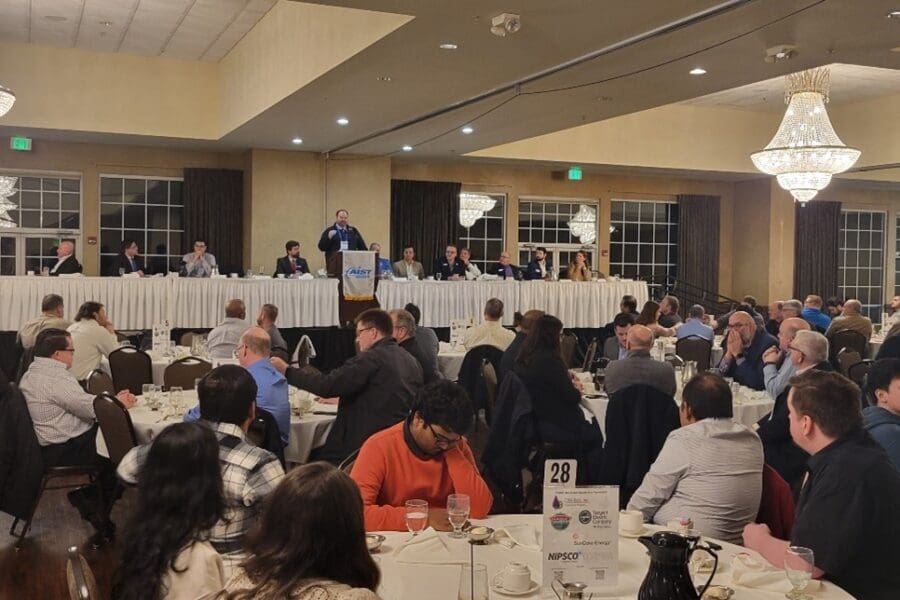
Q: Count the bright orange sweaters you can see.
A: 1